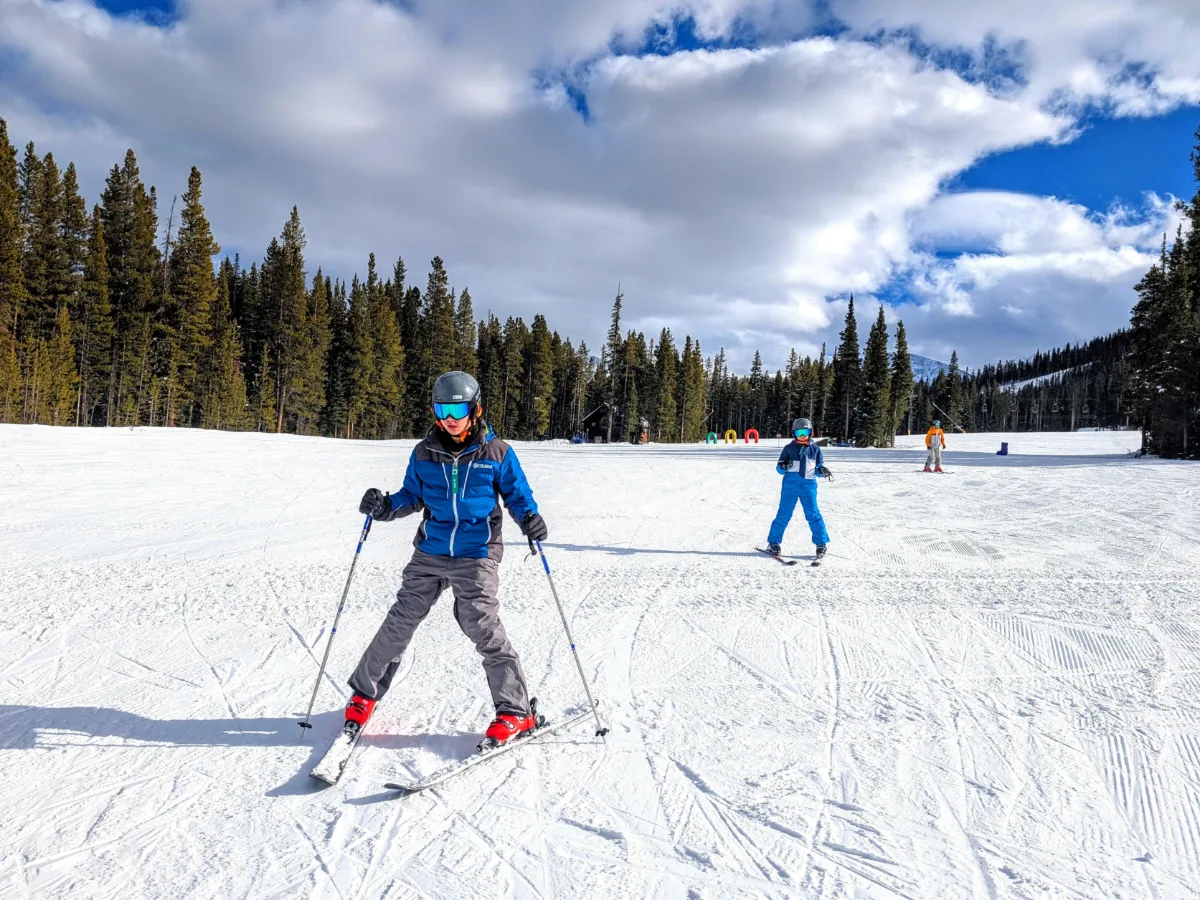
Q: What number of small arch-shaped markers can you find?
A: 3